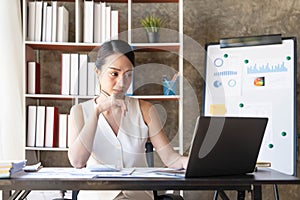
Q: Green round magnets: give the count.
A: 6